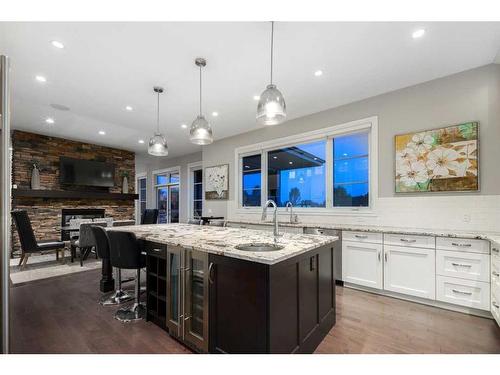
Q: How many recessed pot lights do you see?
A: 11